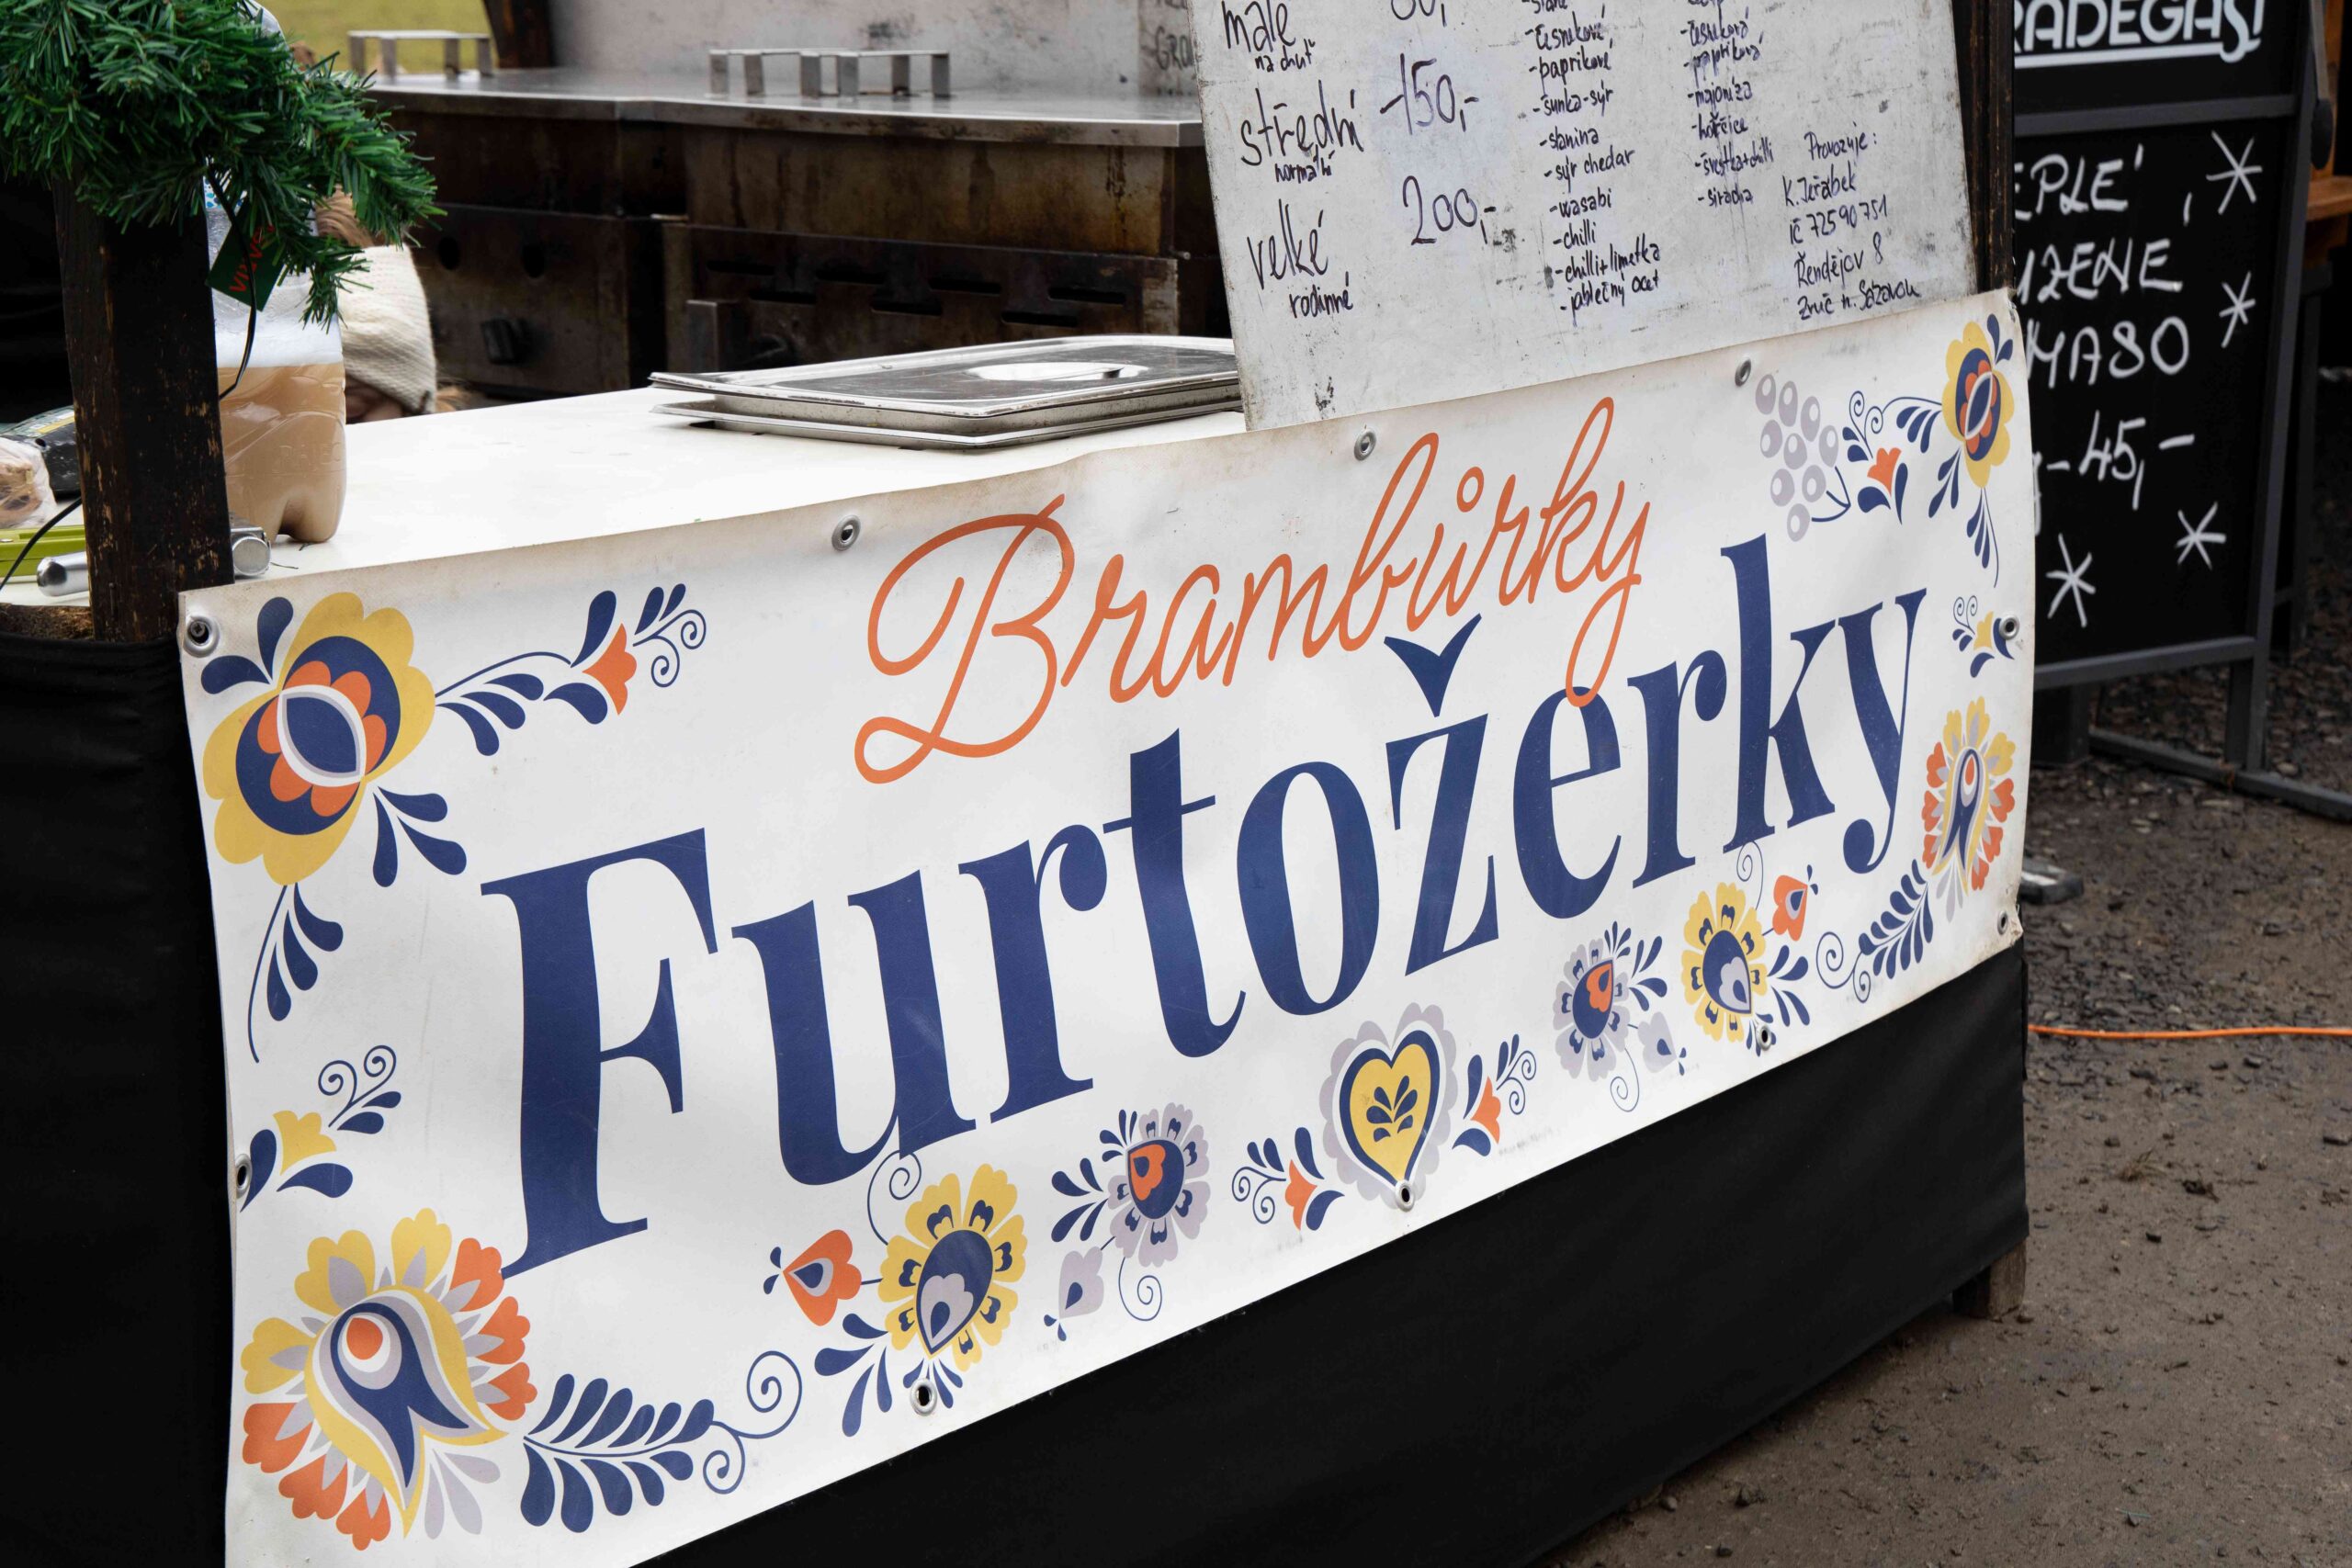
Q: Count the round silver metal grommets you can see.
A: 10